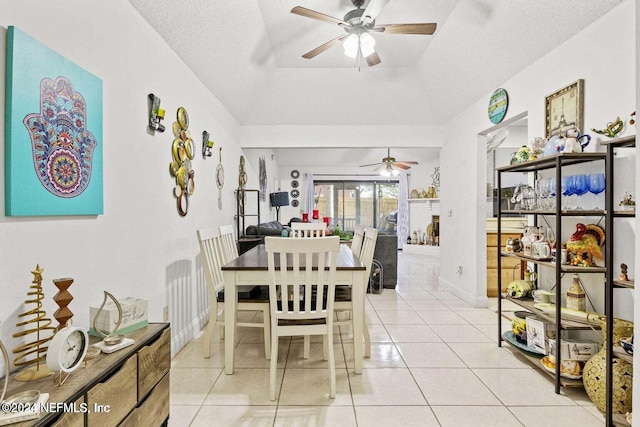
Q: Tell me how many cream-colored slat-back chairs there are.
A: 6